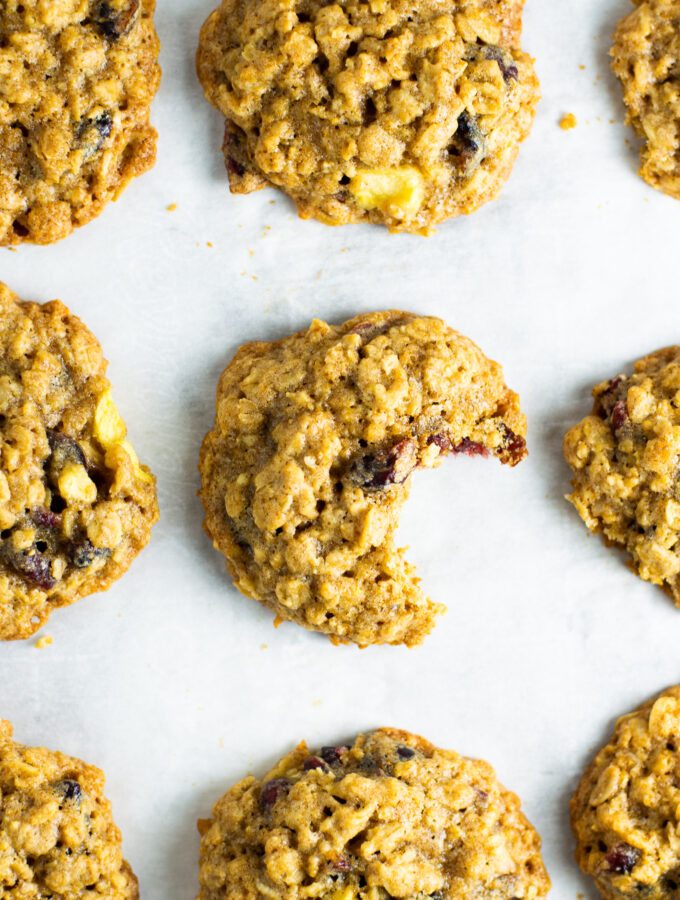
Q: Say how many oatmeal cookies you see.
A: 9